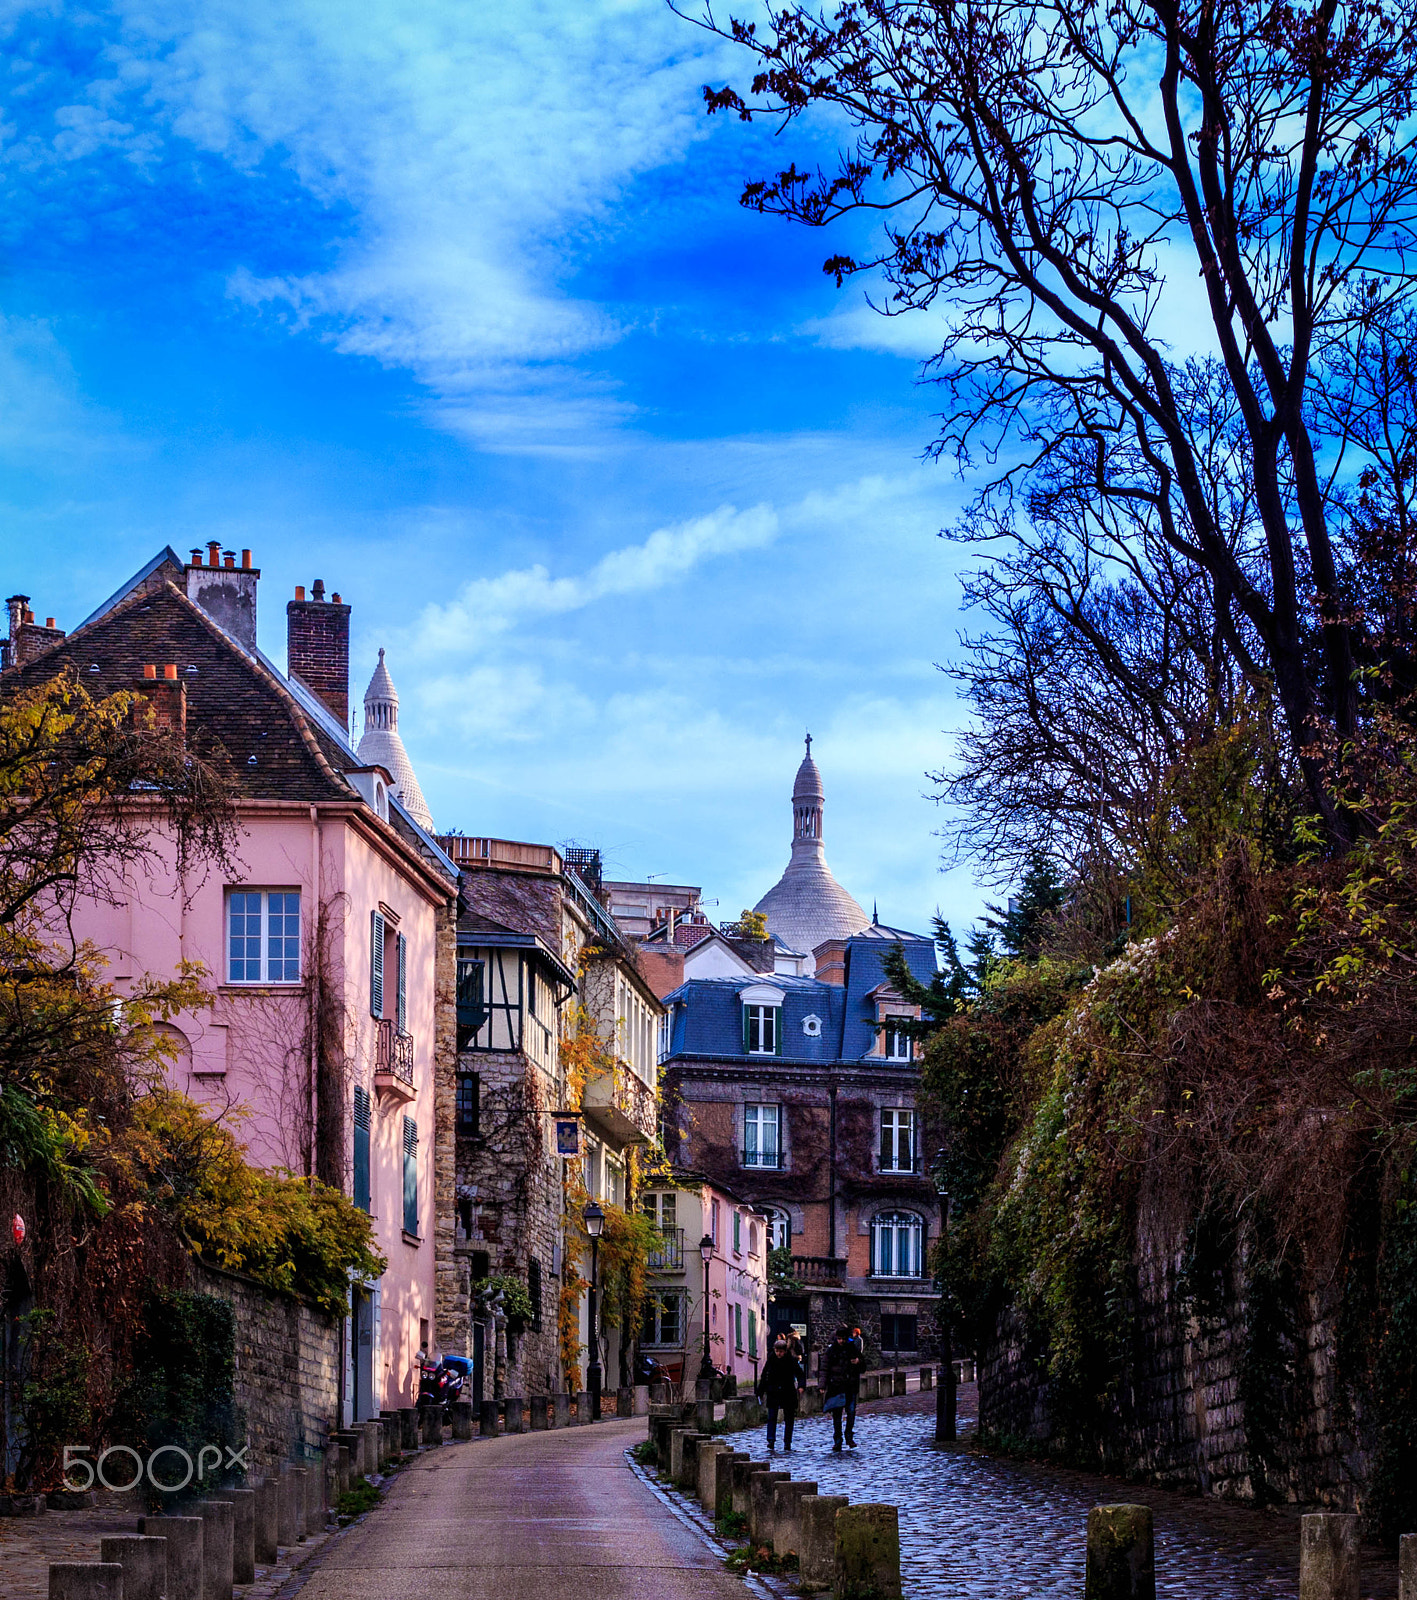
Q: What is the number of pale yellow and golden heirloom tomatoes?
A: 0